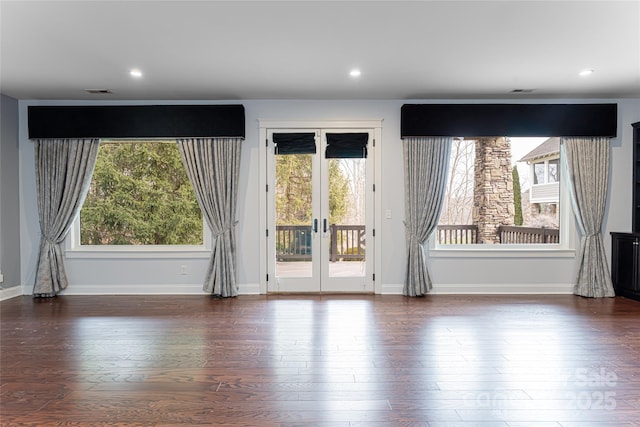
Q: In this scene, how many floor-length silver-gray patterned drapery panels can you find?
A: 4